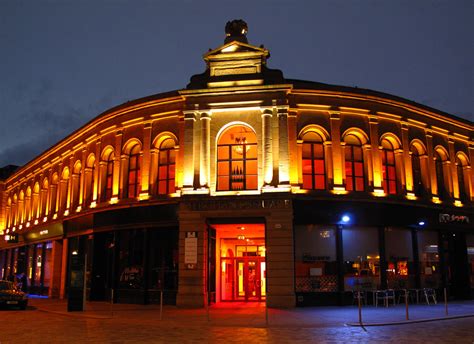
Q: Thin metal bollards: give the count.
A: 7